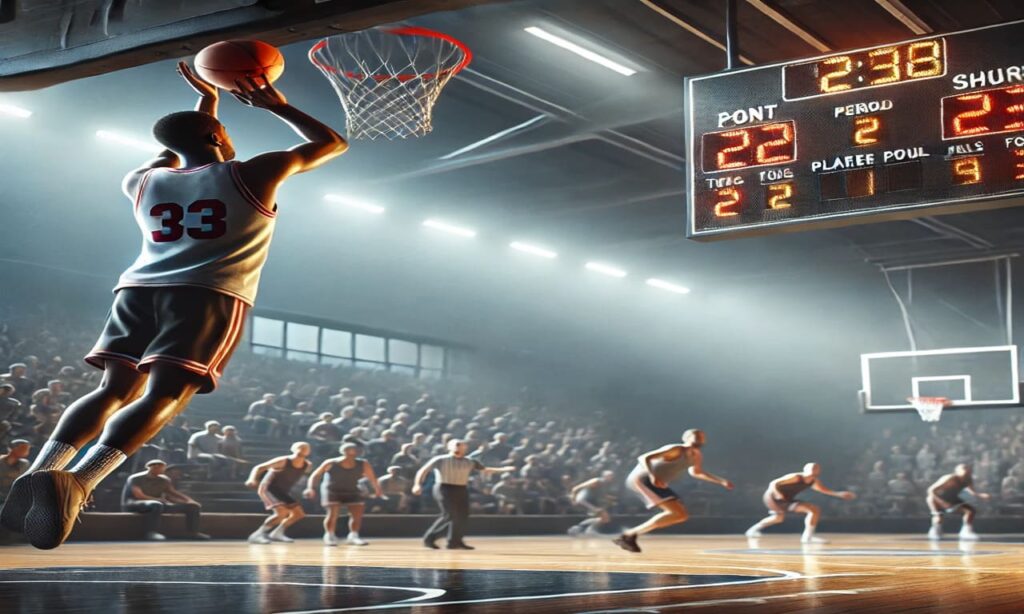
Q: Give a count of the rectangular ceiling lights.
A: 8